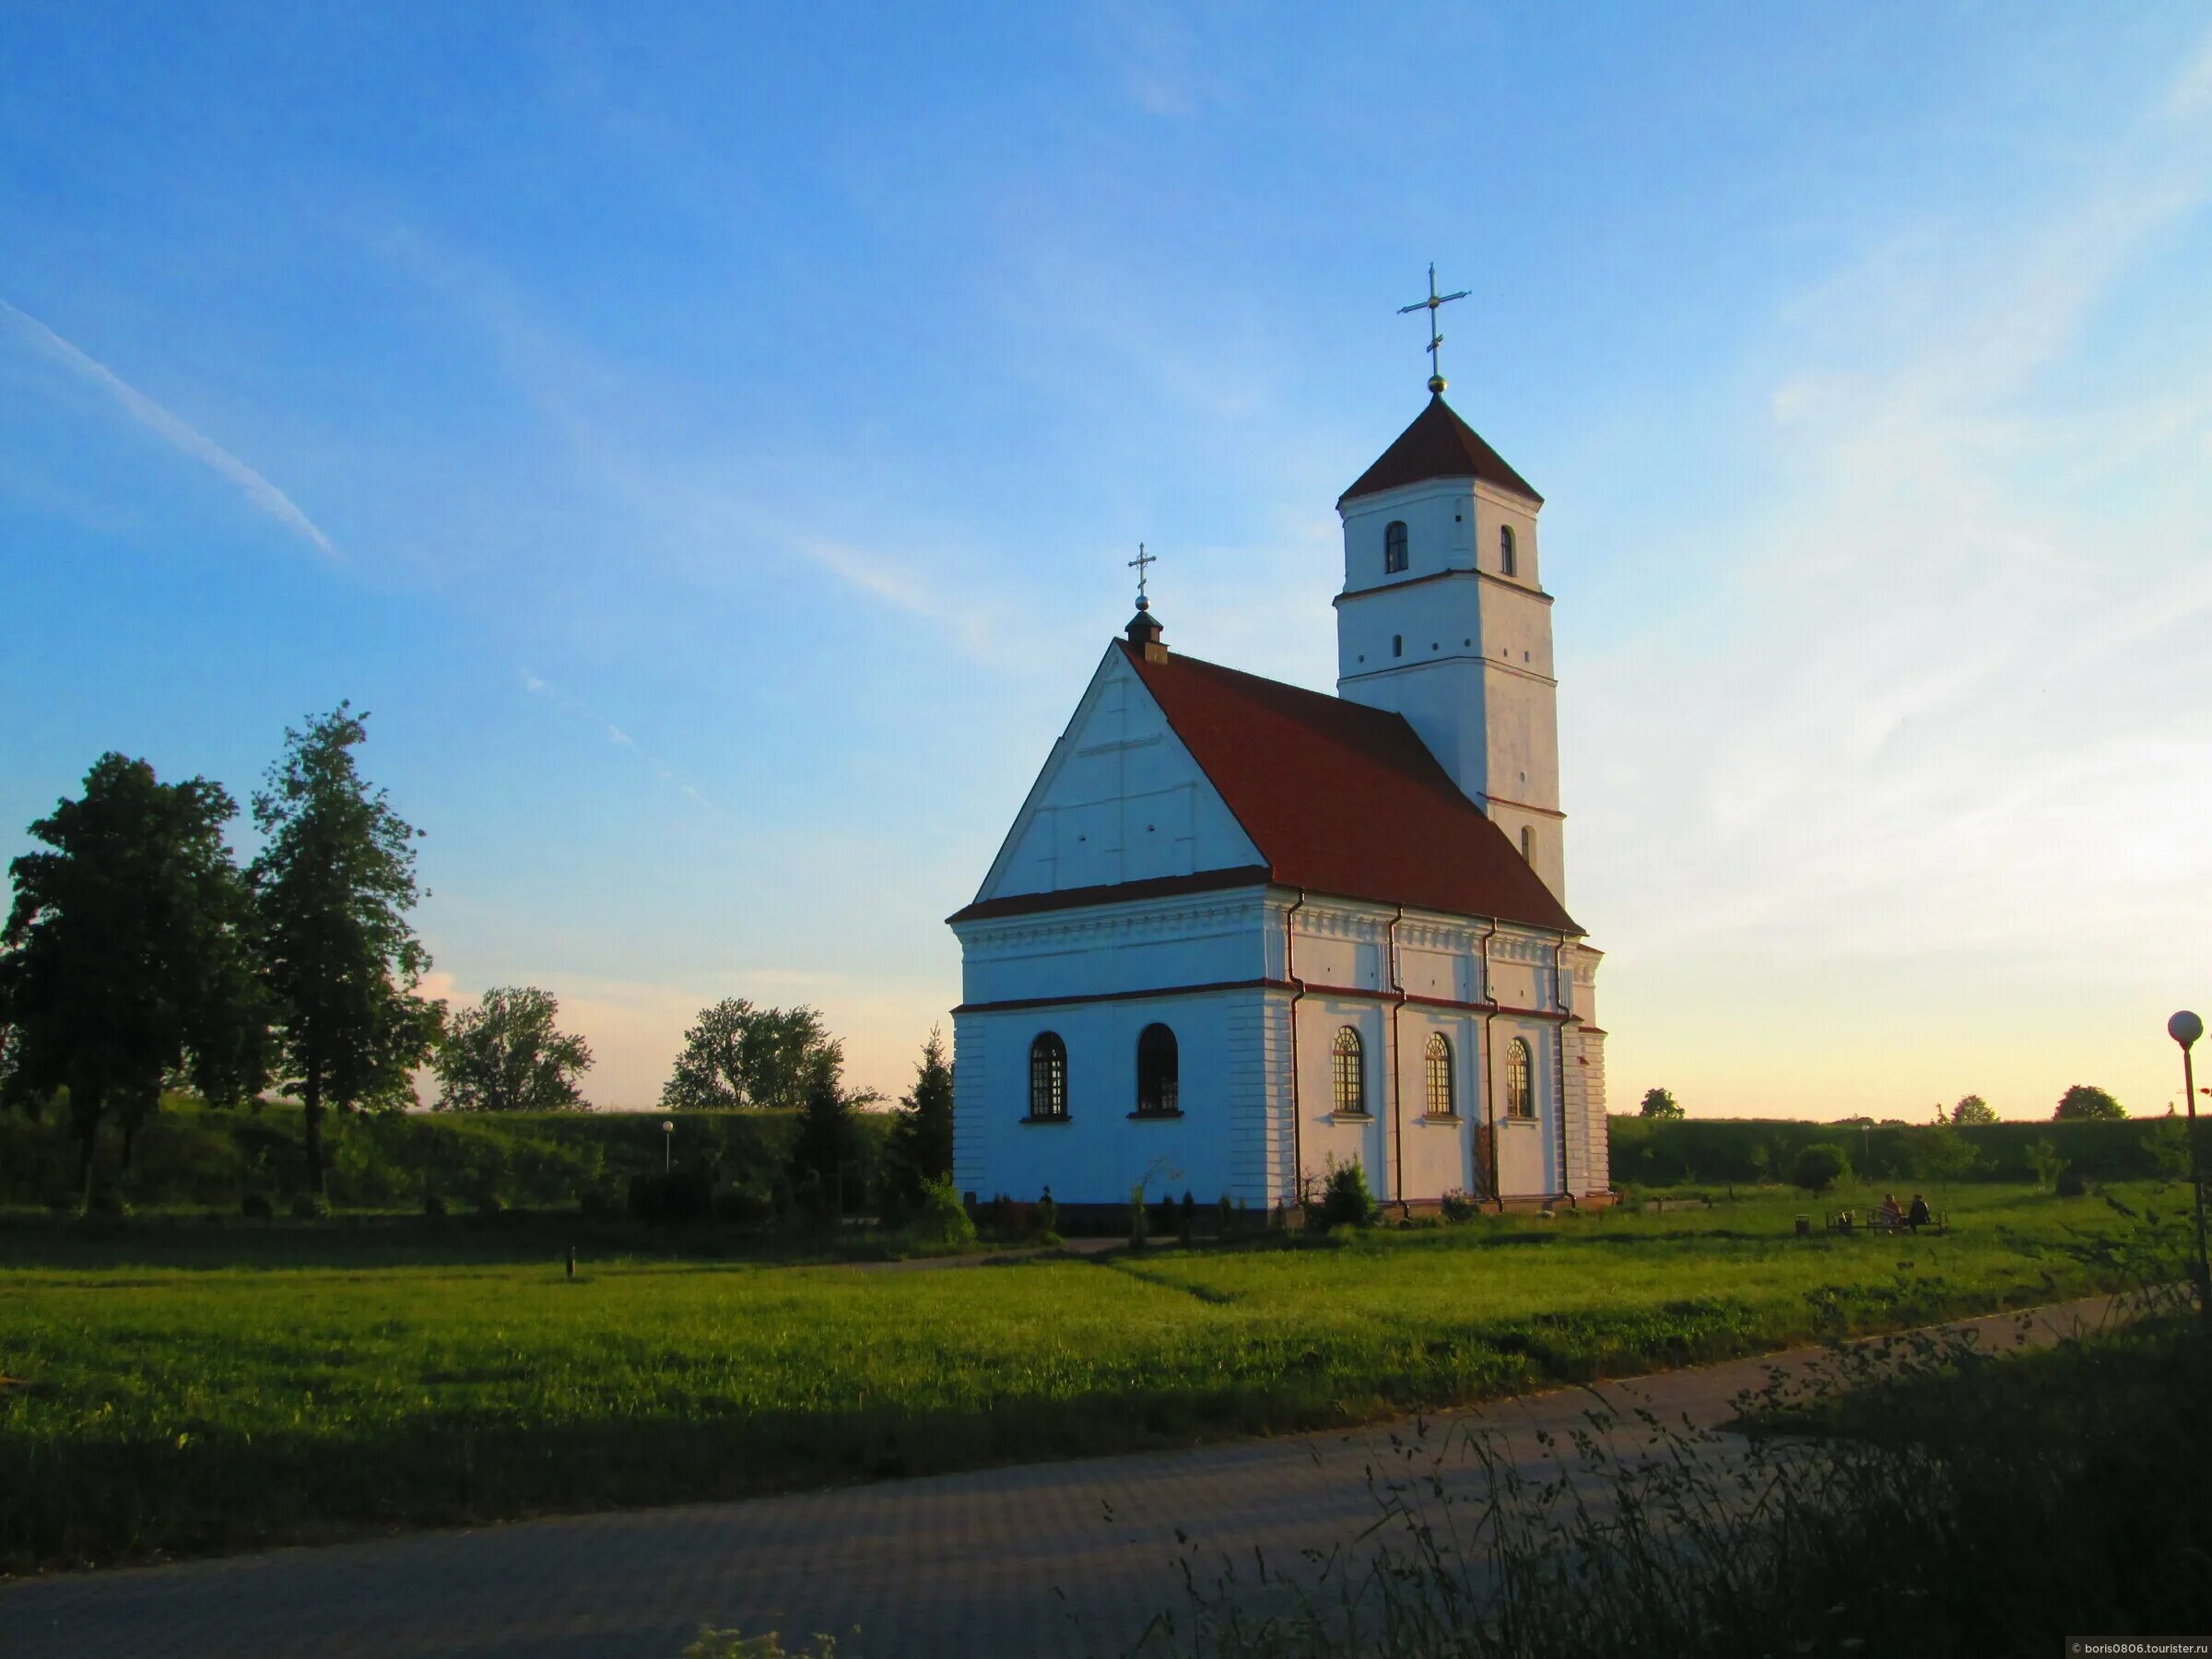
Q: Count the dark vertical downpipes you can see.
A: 4